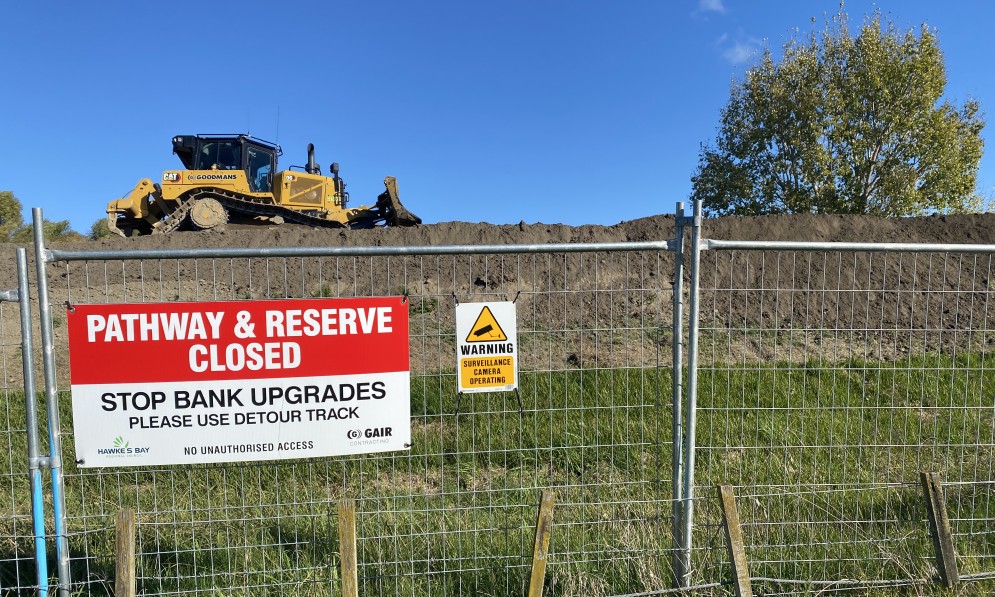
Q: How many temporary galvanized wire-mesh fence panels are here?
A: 3